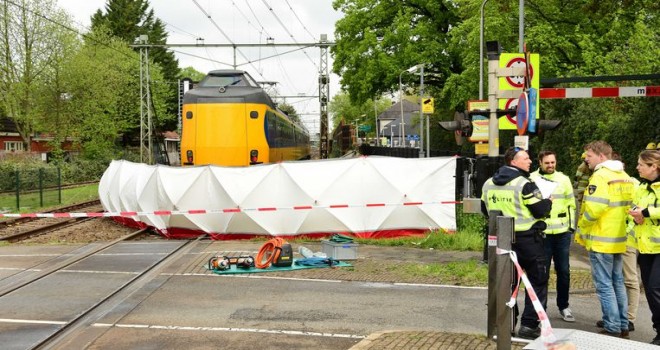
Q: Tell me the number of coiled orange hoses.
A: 1